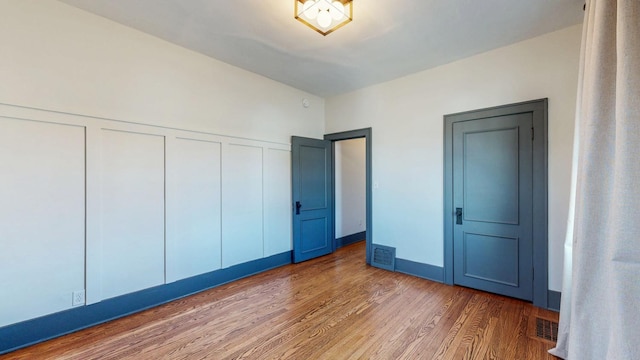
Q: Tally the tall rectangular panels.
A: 5